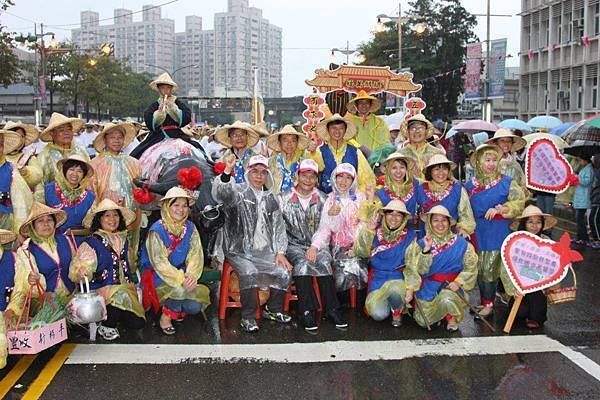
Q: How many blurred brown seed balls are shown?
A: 0